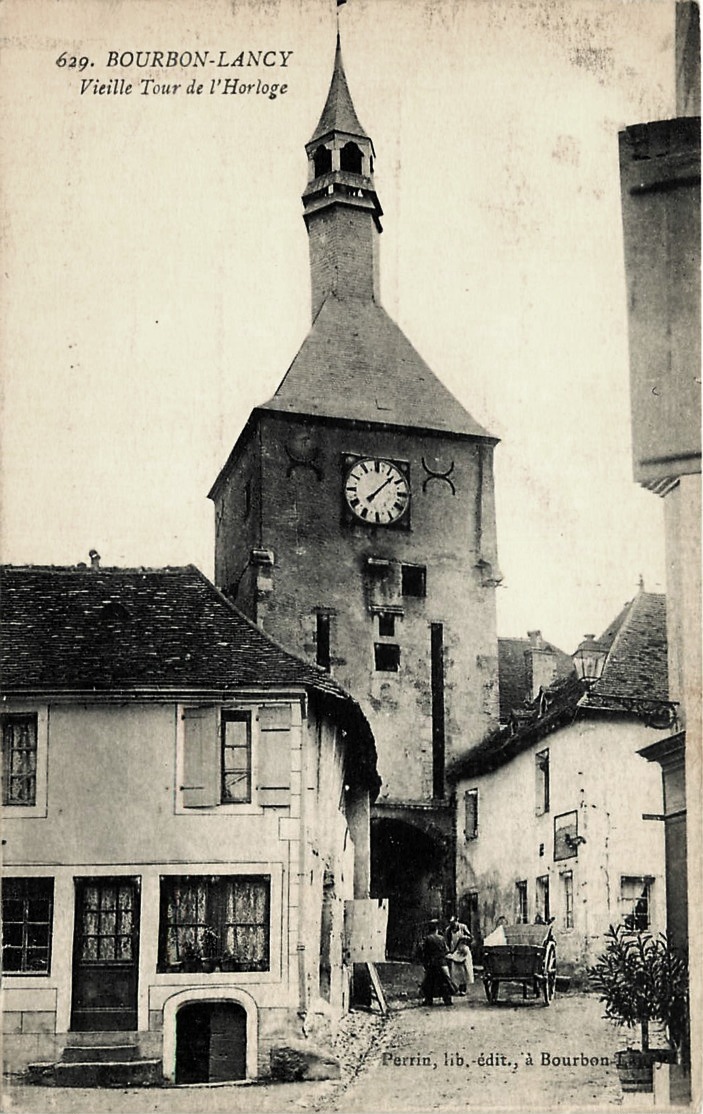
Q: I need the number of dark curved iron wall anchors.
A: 2